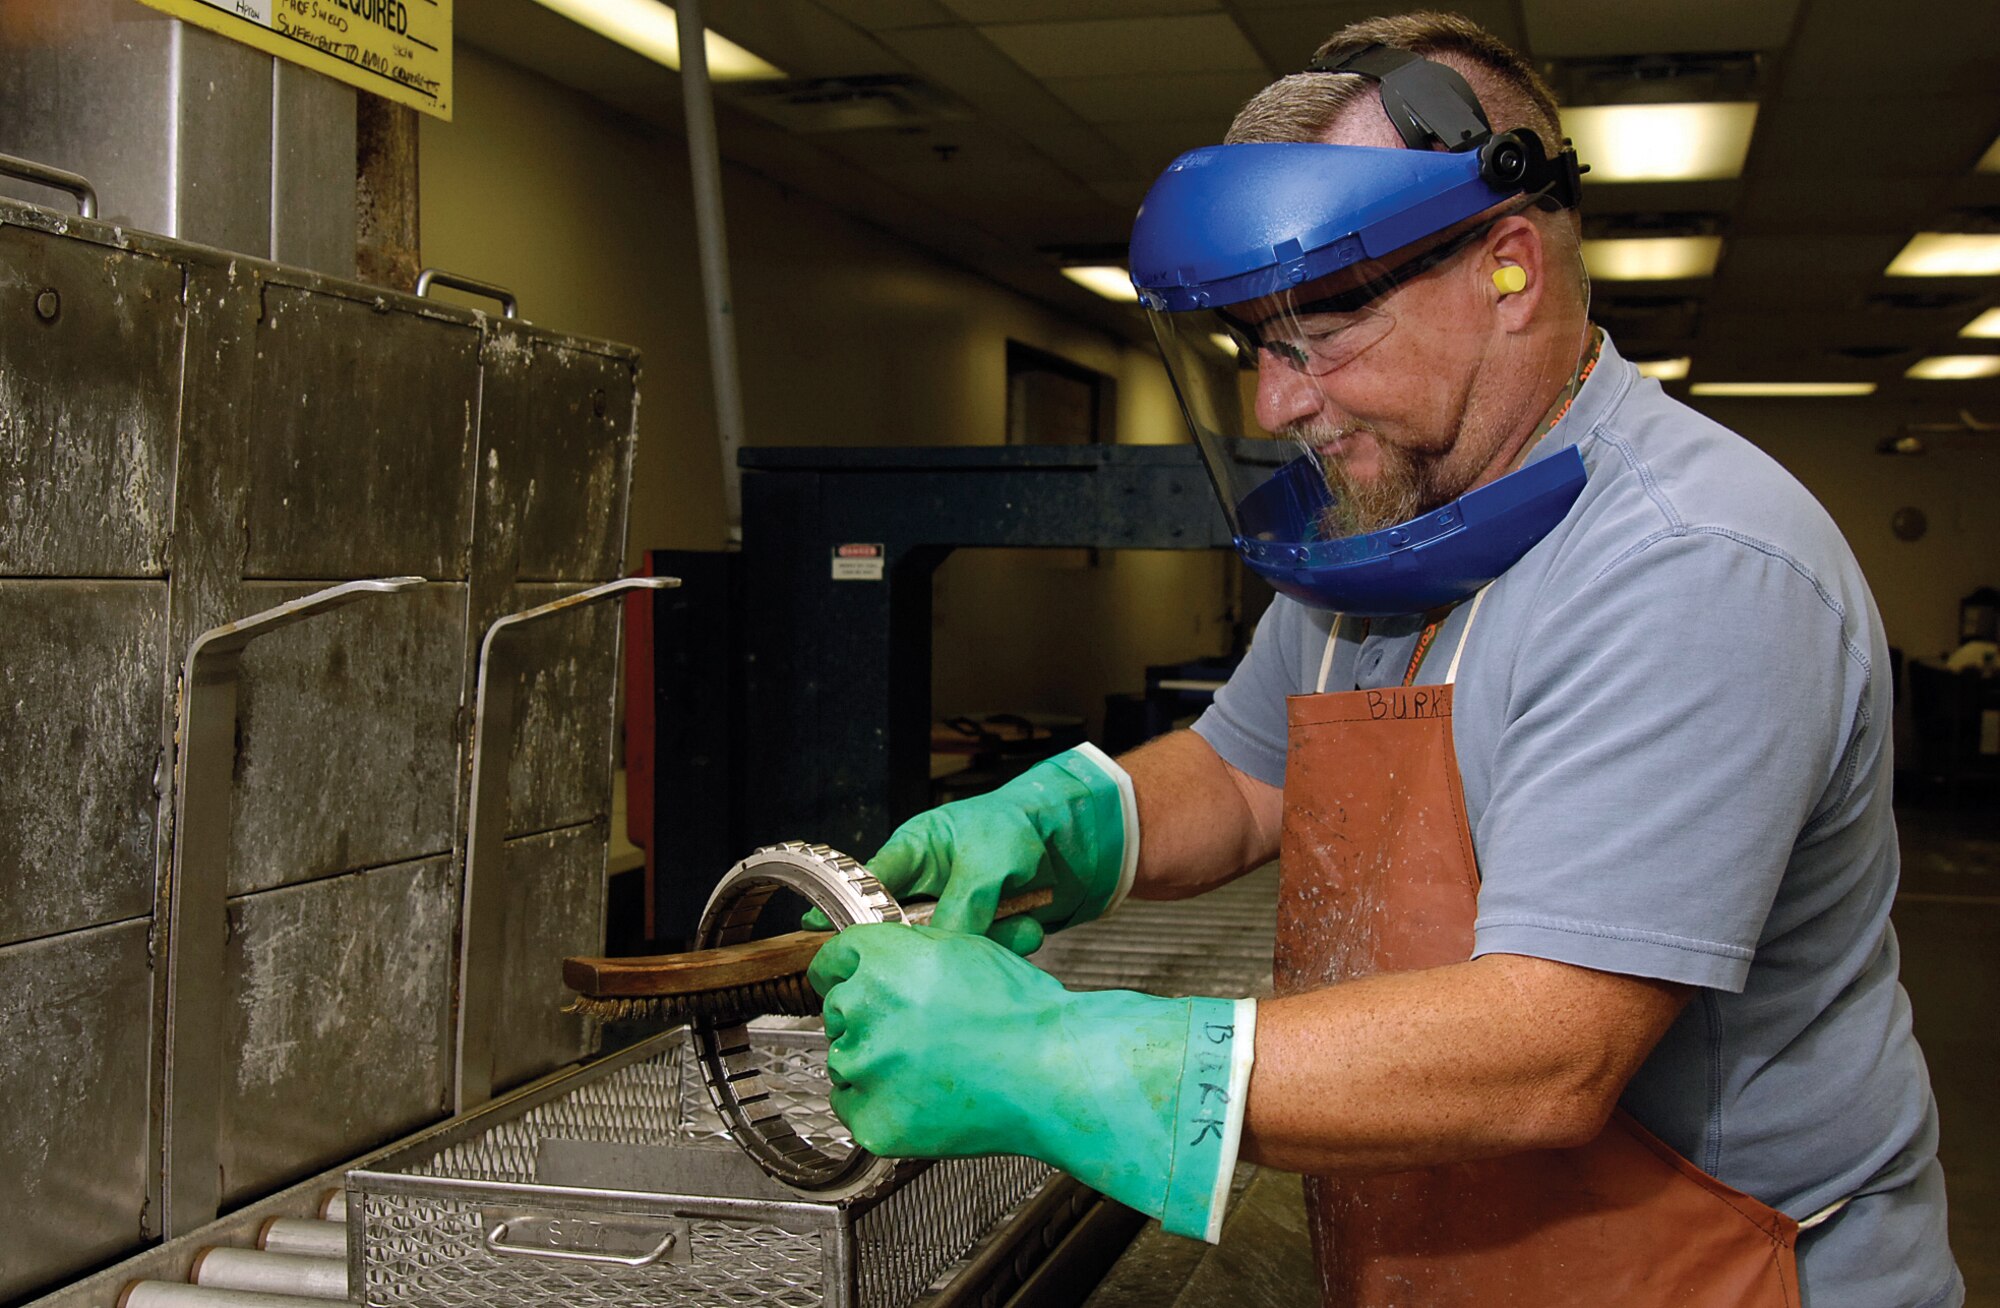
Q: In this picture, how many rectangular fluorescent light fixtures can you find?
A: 11